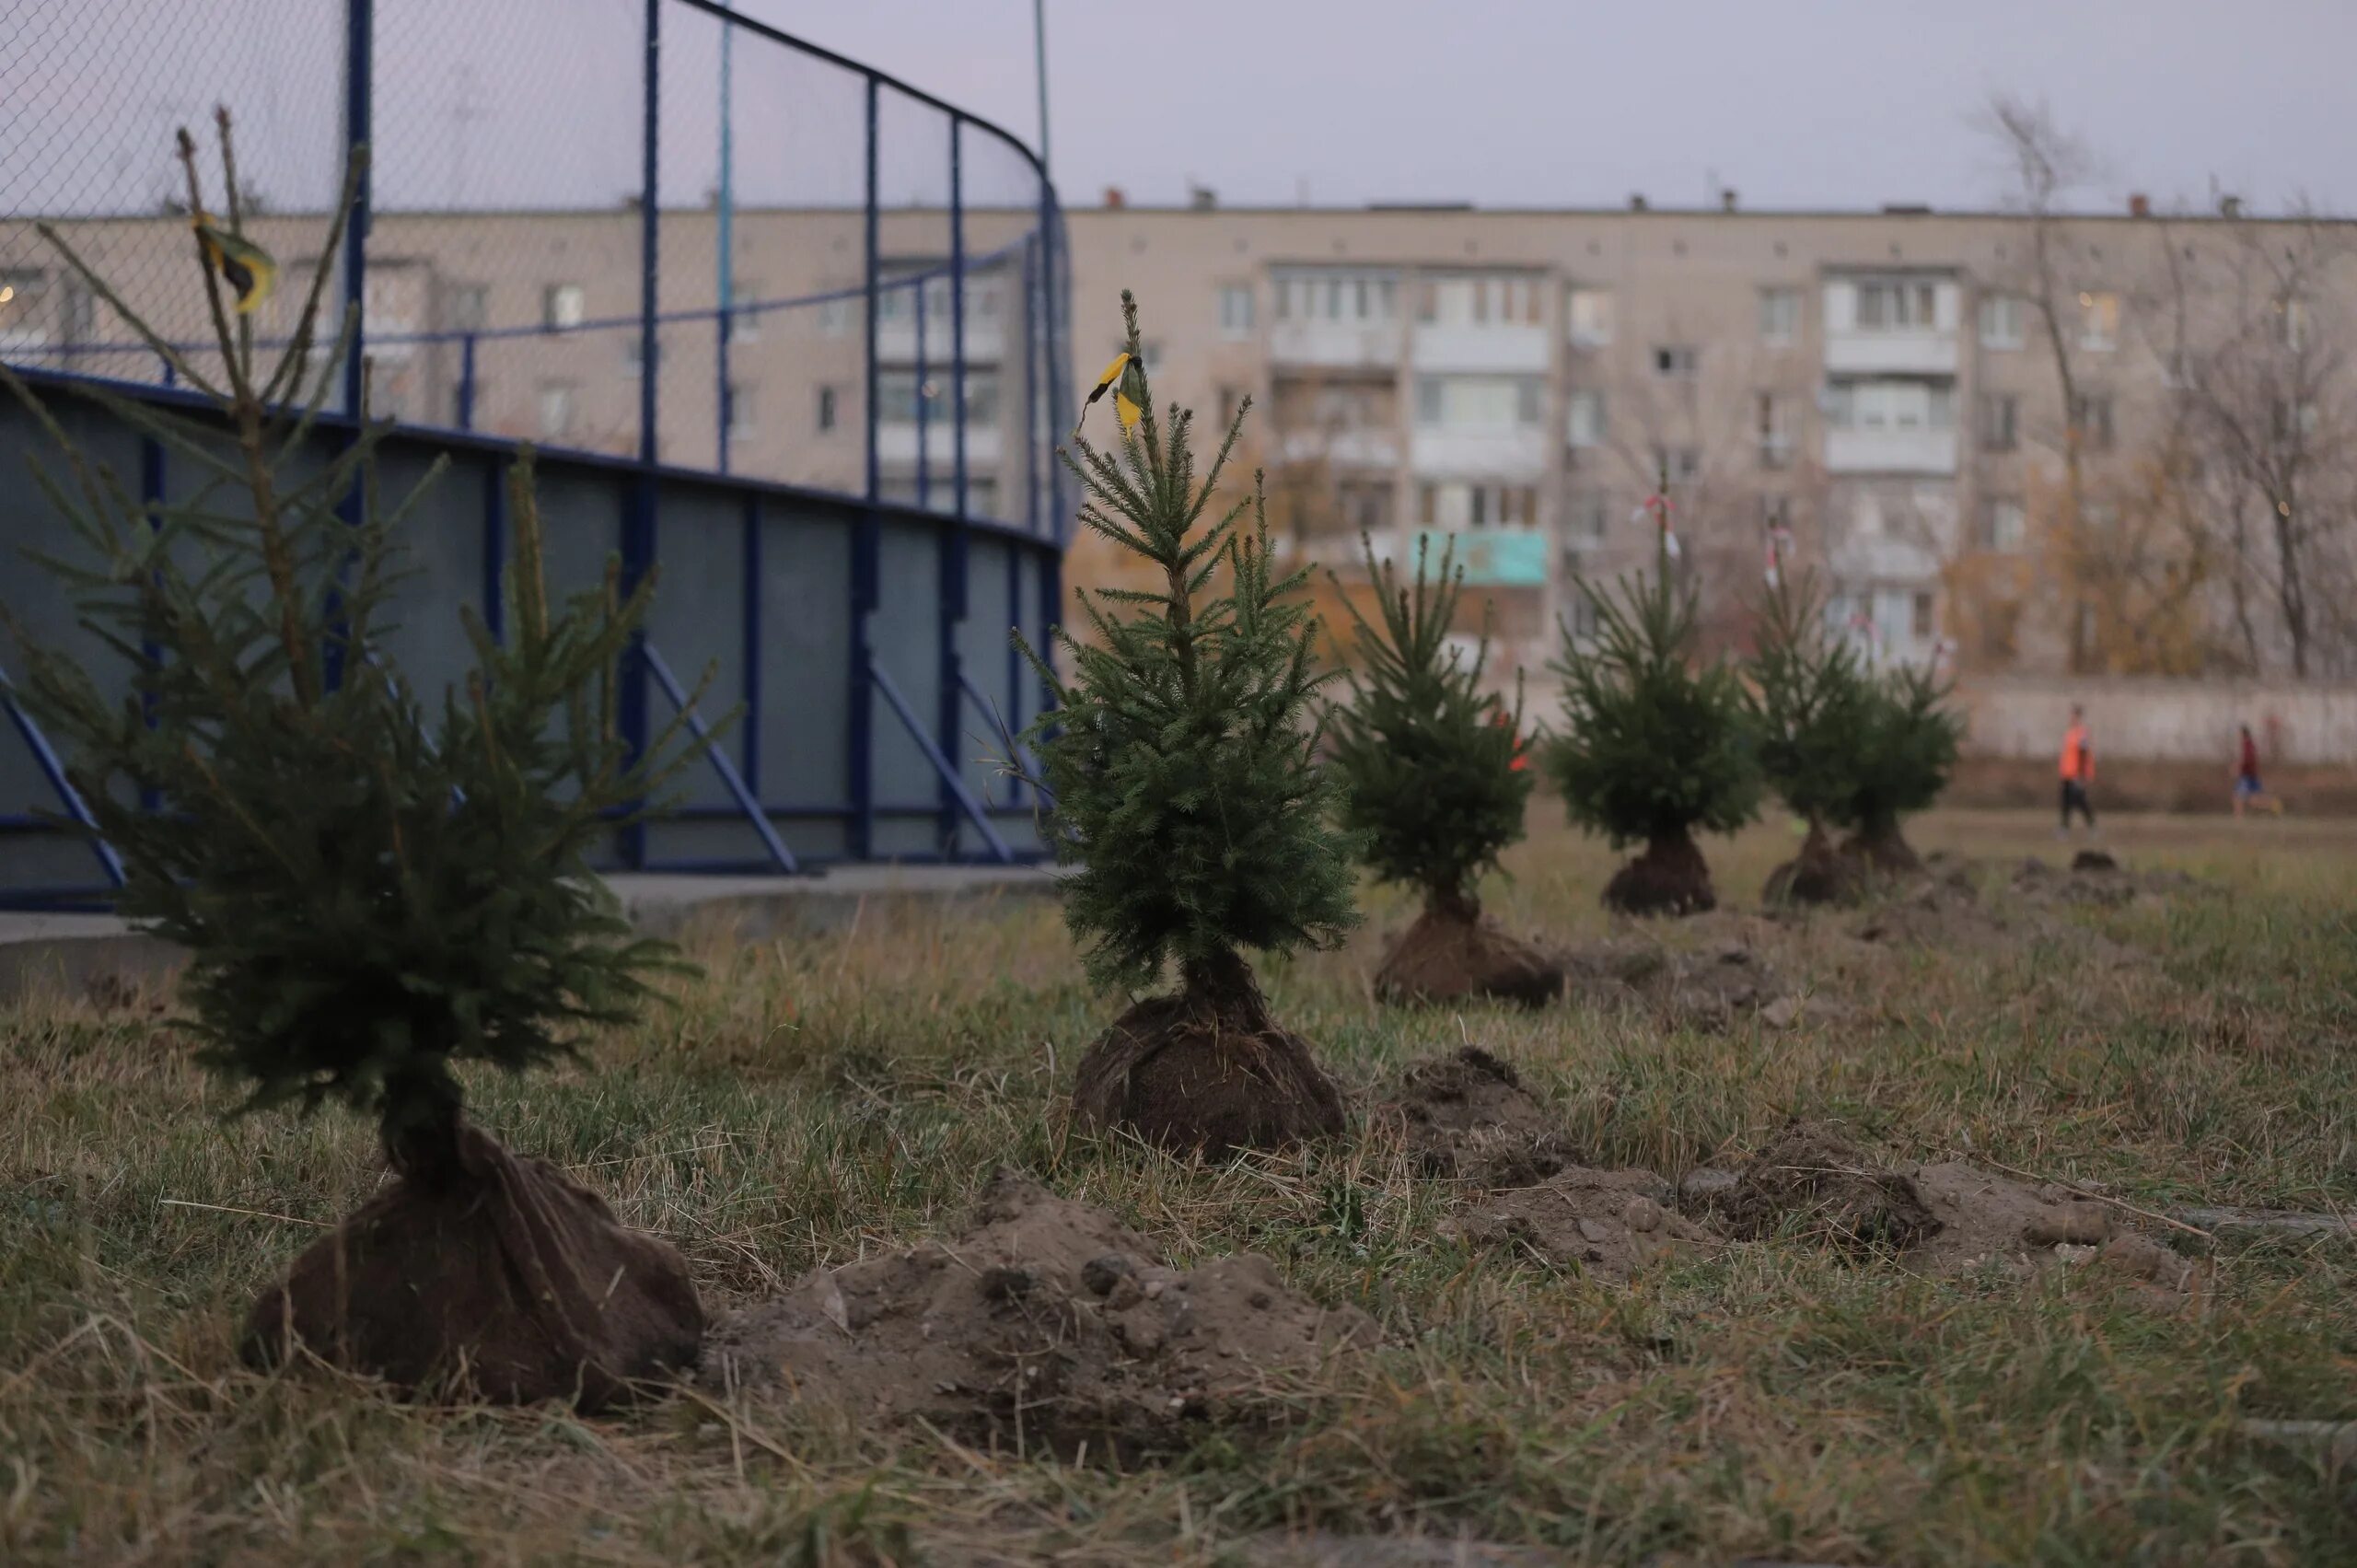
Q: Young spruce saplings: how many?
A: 6